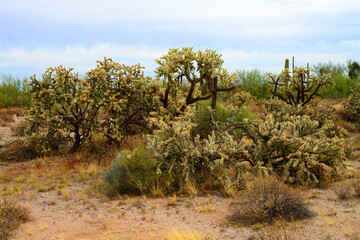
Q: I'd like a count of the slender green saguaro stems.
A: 3